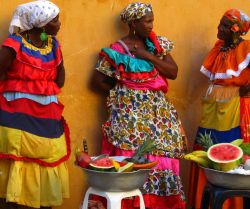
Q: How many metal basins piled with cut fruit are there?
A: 2